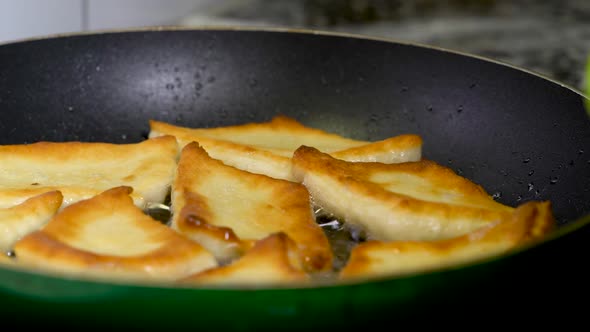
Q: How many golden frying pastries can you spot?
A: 8